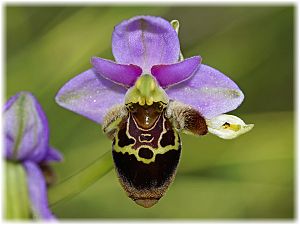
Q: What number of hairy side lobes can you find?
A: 2